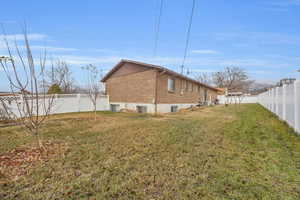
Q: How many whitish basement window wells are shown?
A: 3